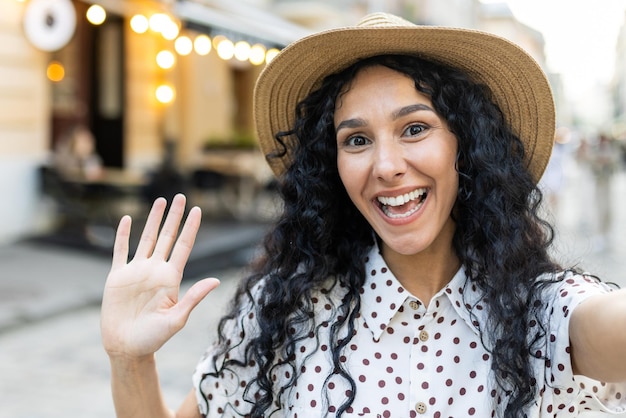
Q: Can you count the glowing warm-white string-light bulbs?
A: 12